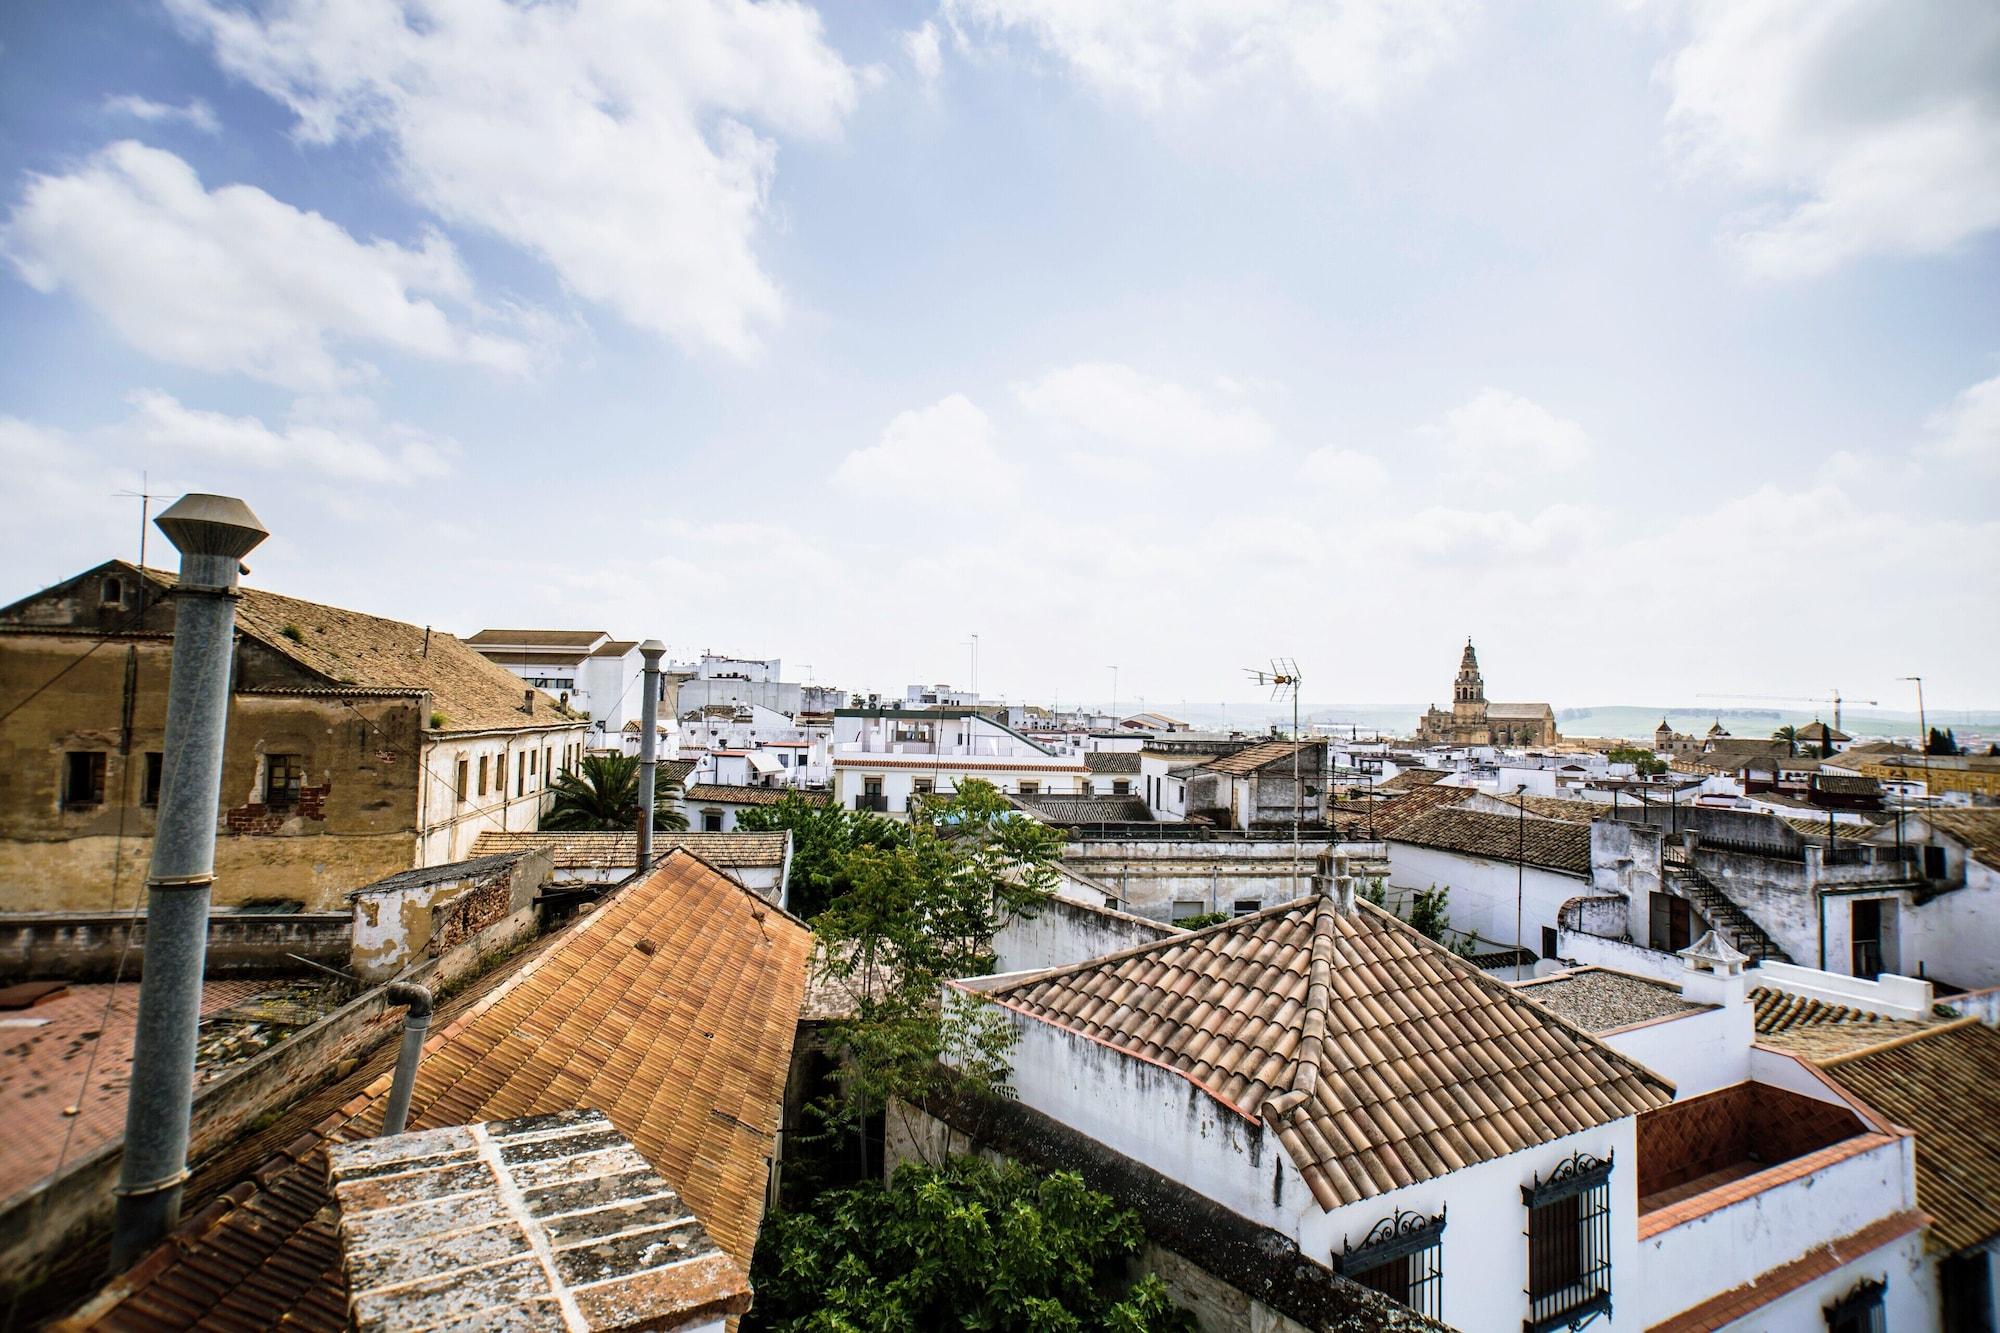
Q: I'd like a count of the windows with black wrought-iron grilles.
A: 3